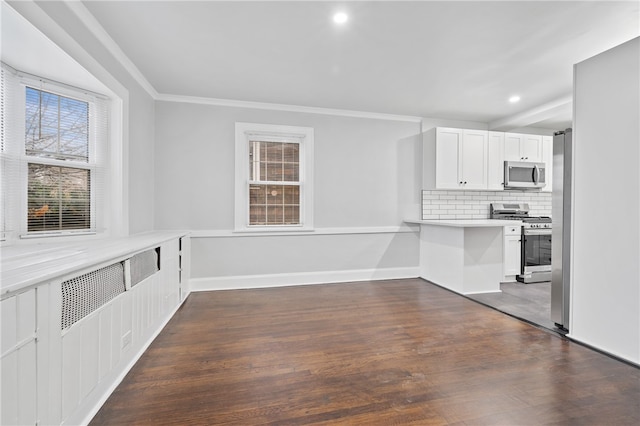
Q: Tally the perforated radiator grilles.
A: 2